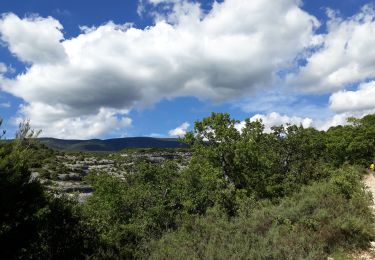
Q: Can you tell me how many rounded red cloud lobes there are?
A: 0